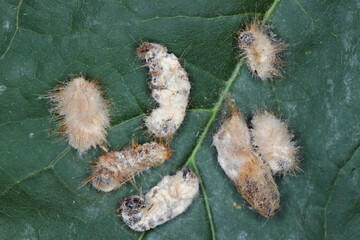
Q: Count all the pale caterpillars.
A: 7